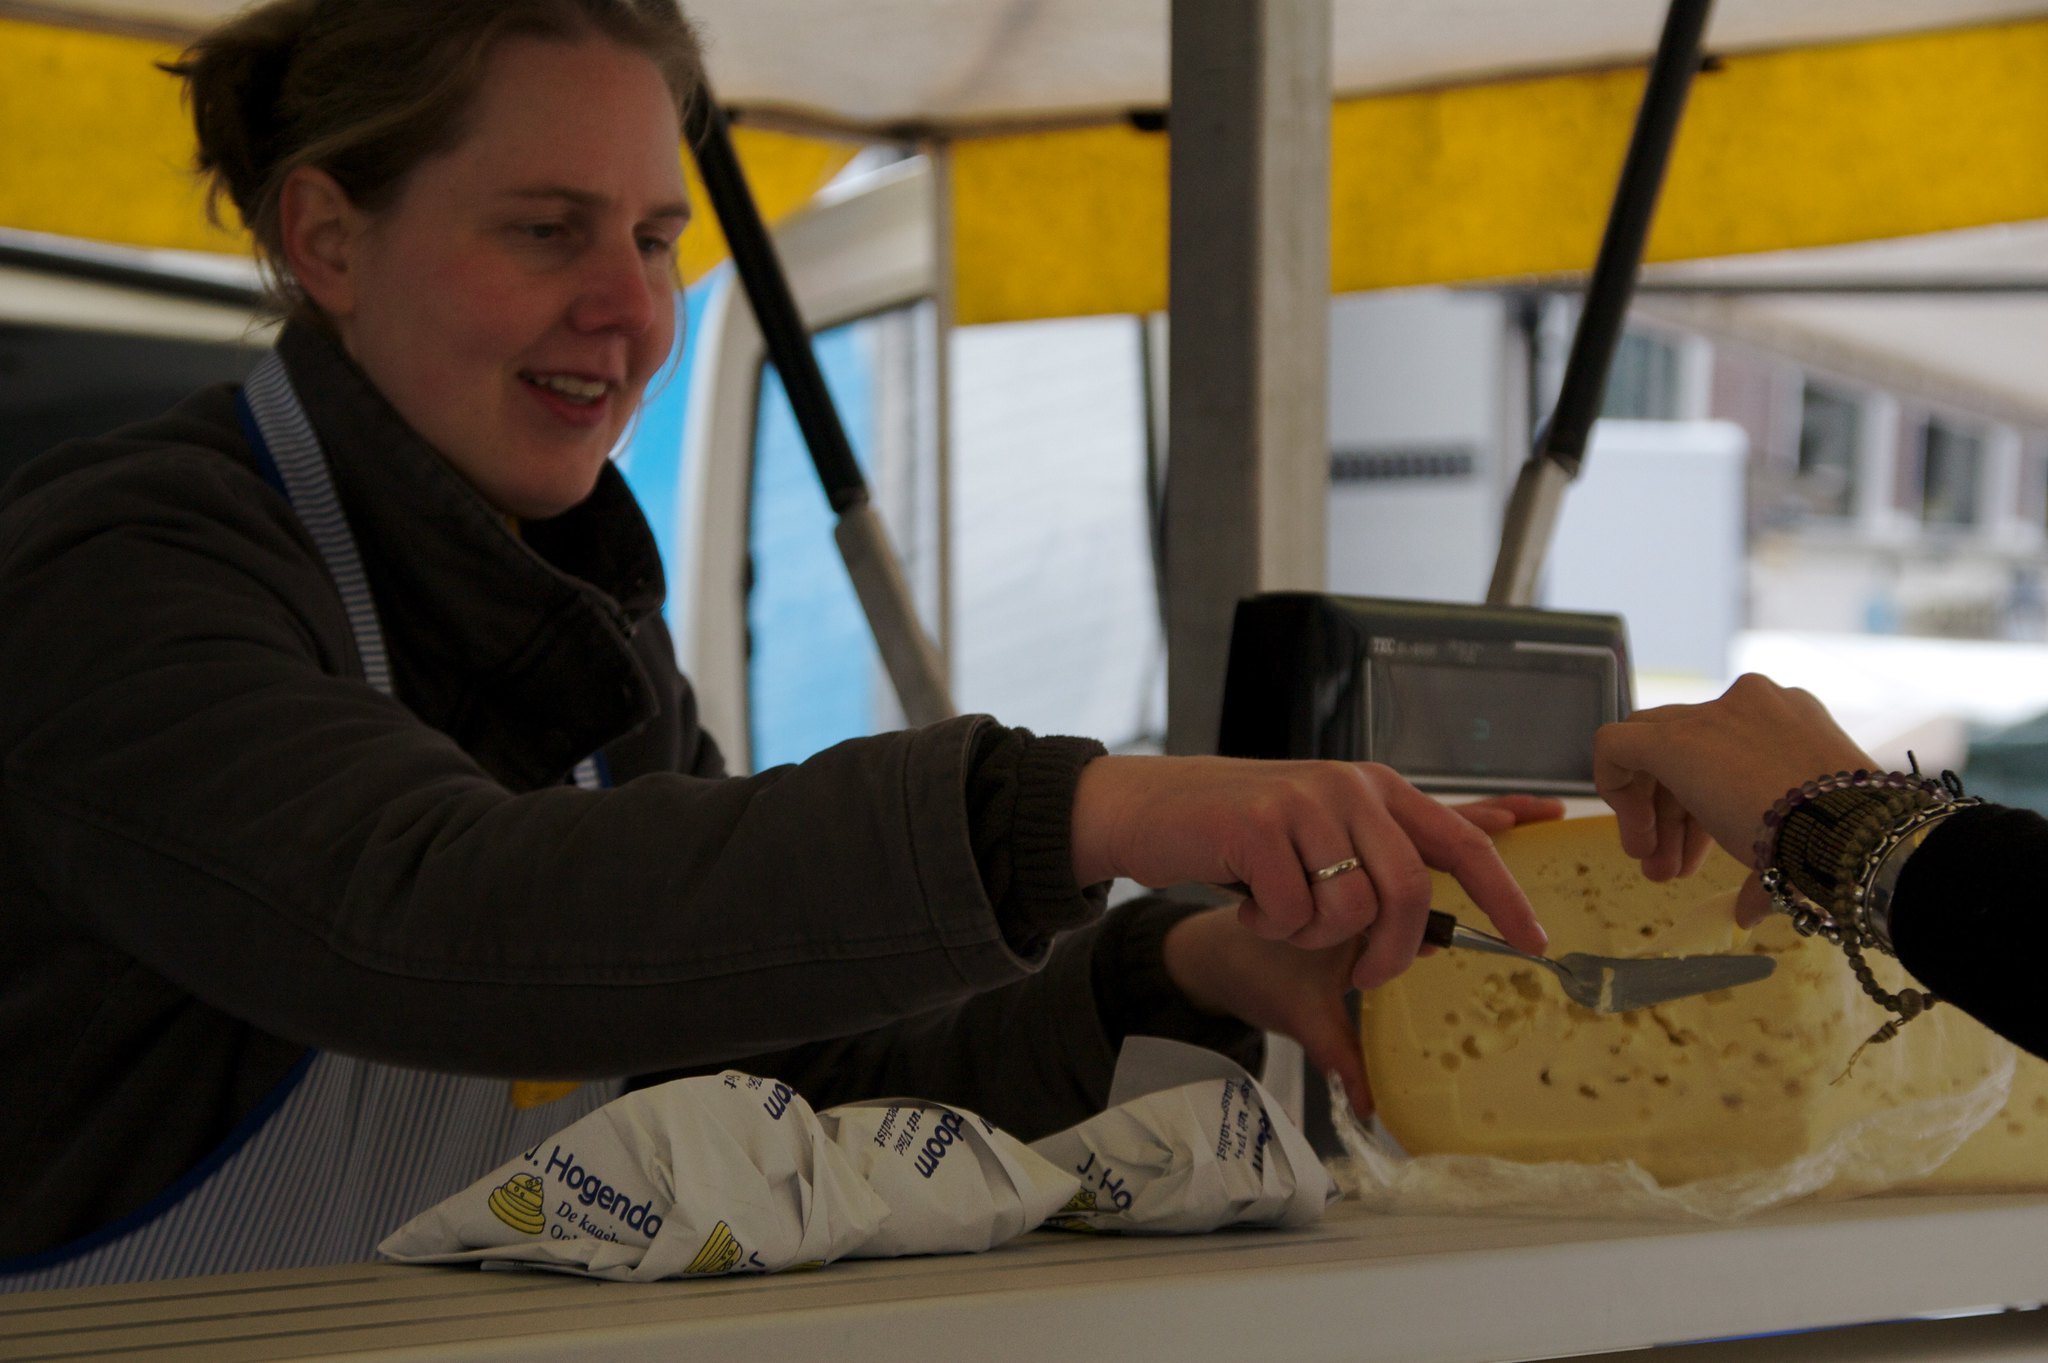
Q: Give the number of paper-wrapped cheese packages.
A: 3